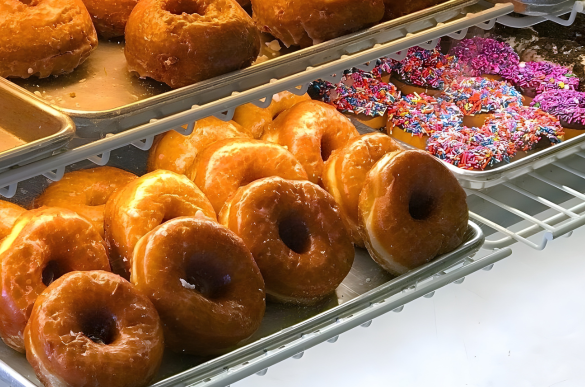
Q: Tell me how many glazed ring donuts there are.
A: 13